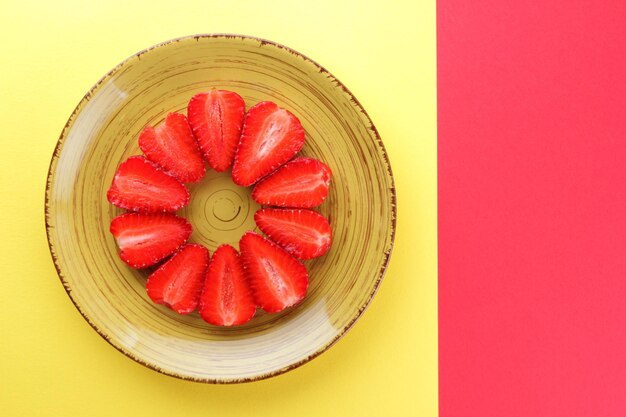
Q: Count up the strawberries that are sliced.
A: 10